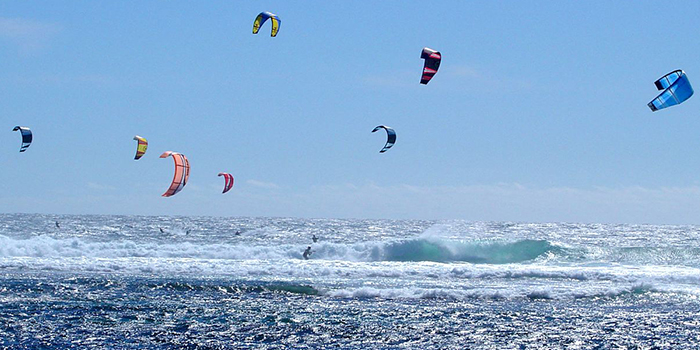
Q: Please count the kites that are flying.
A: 8